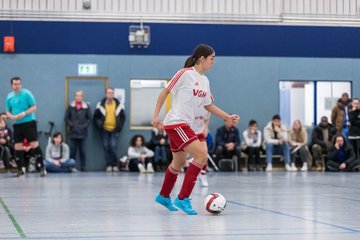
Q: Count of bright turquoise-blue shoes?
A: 2